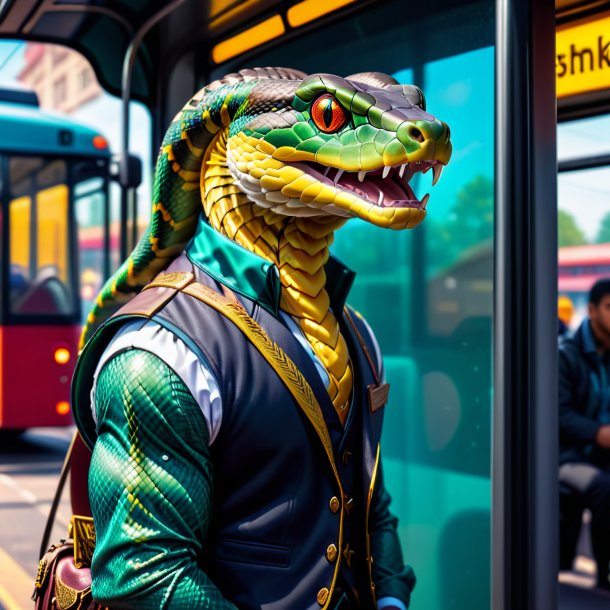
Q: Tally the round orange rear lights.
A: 2